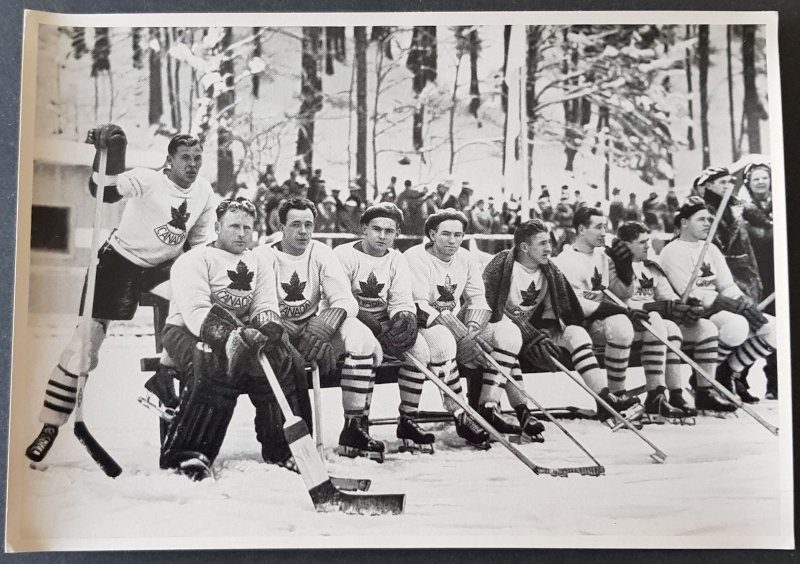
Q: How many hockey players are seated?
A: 8